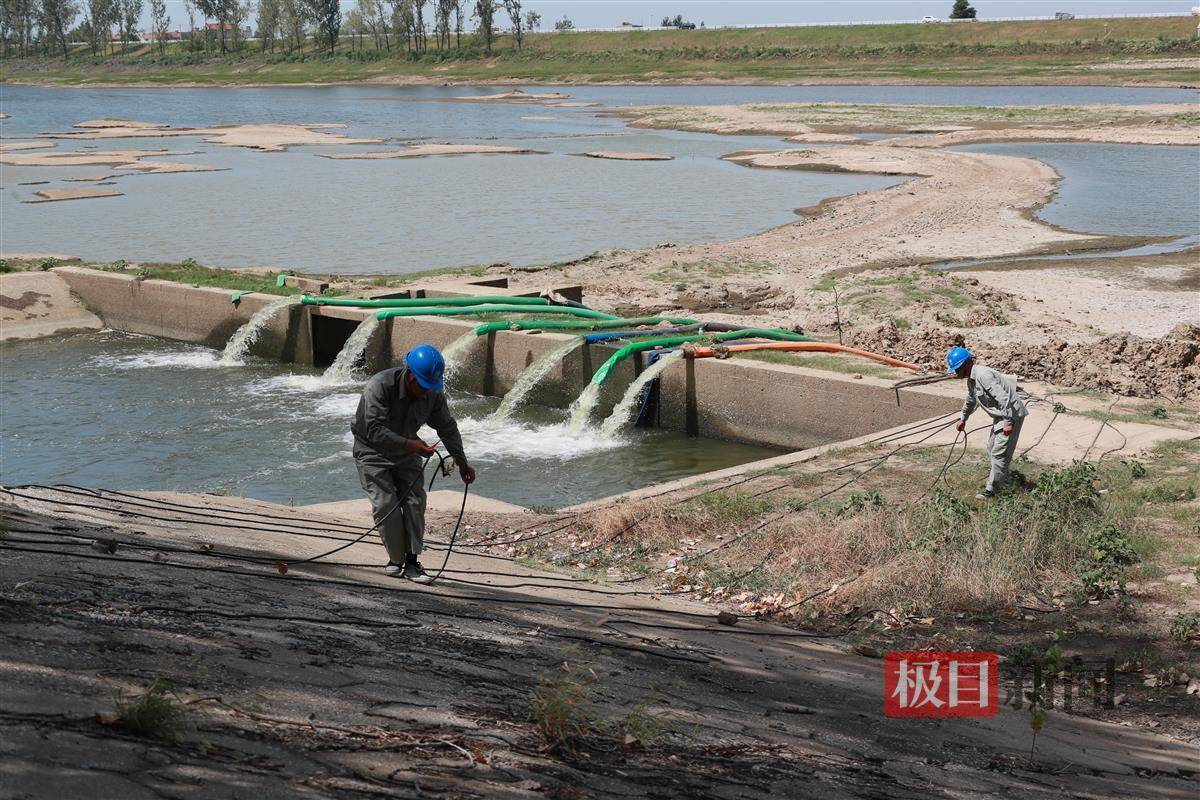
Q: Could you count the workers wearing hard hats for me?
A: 2